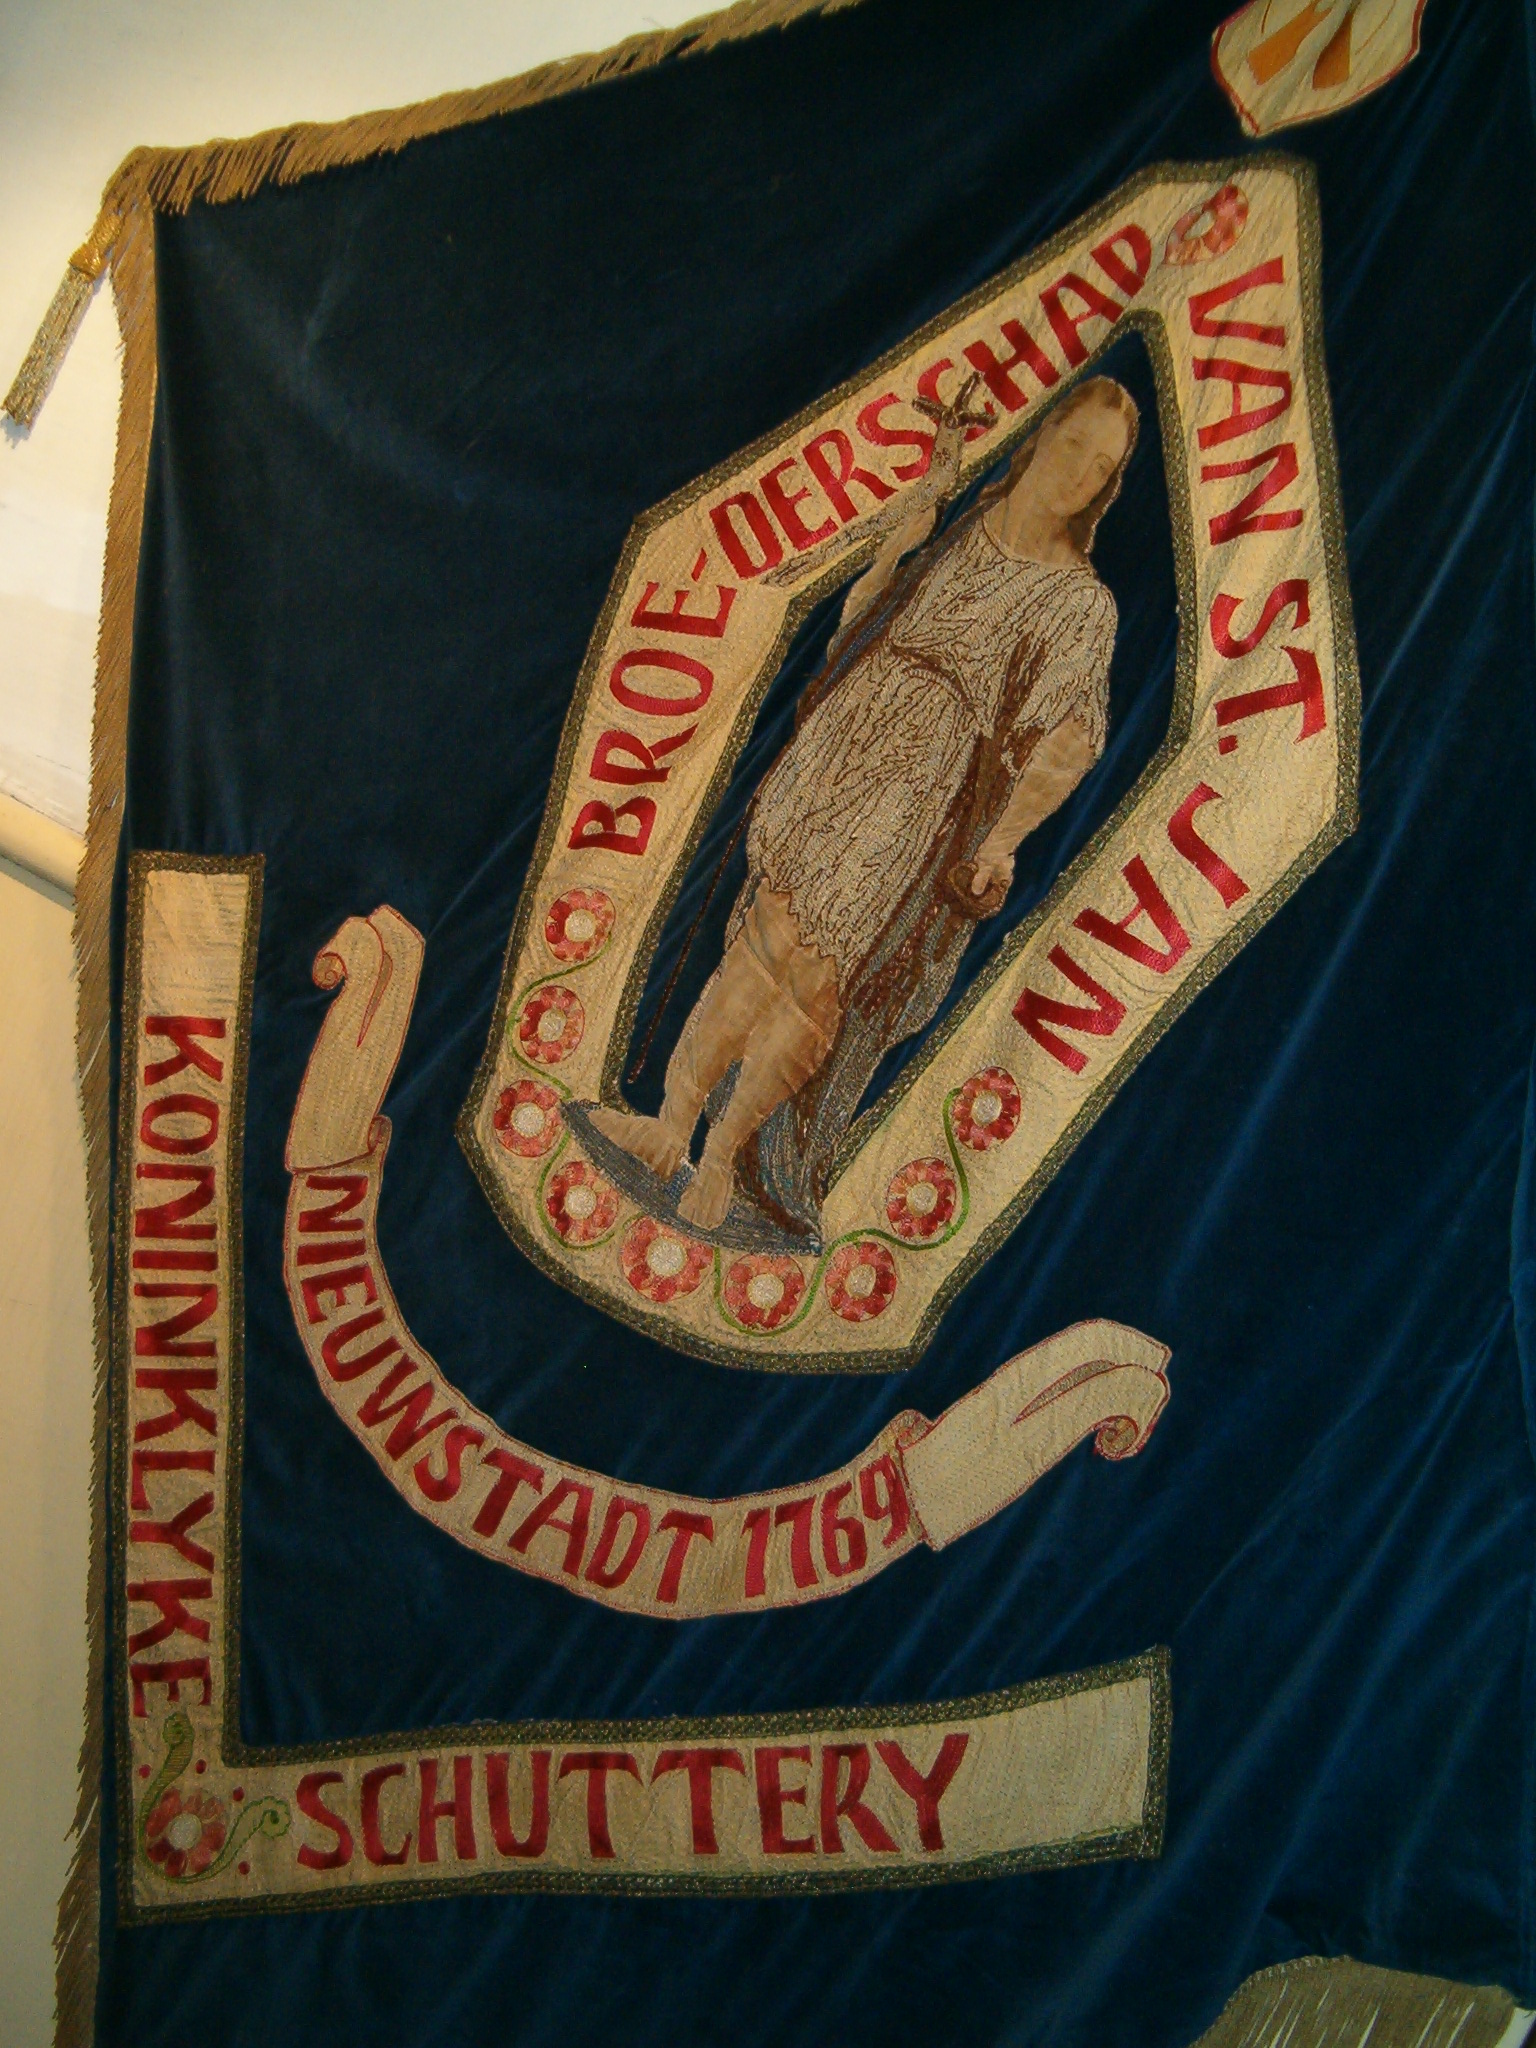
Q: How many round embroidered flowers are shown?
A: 11